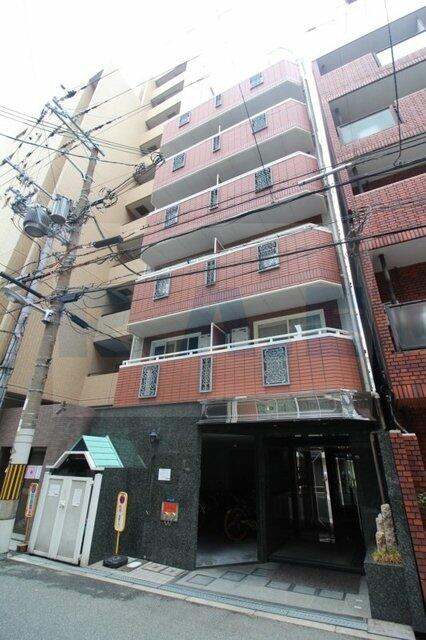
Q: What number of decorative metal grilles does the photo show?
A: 15